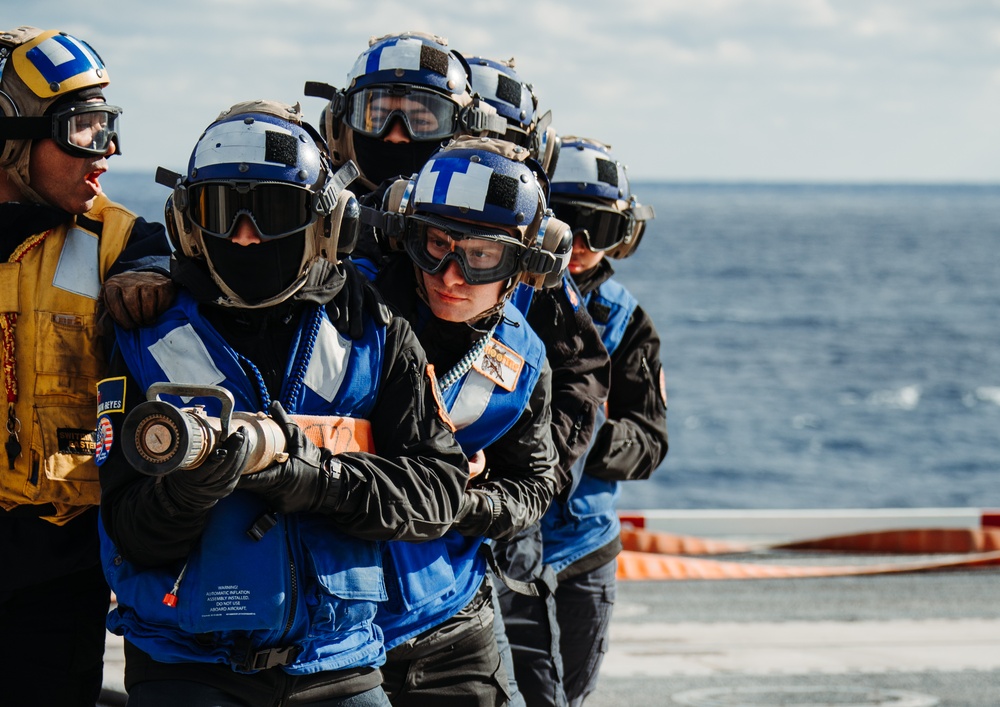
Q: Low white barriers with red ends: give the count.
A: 1